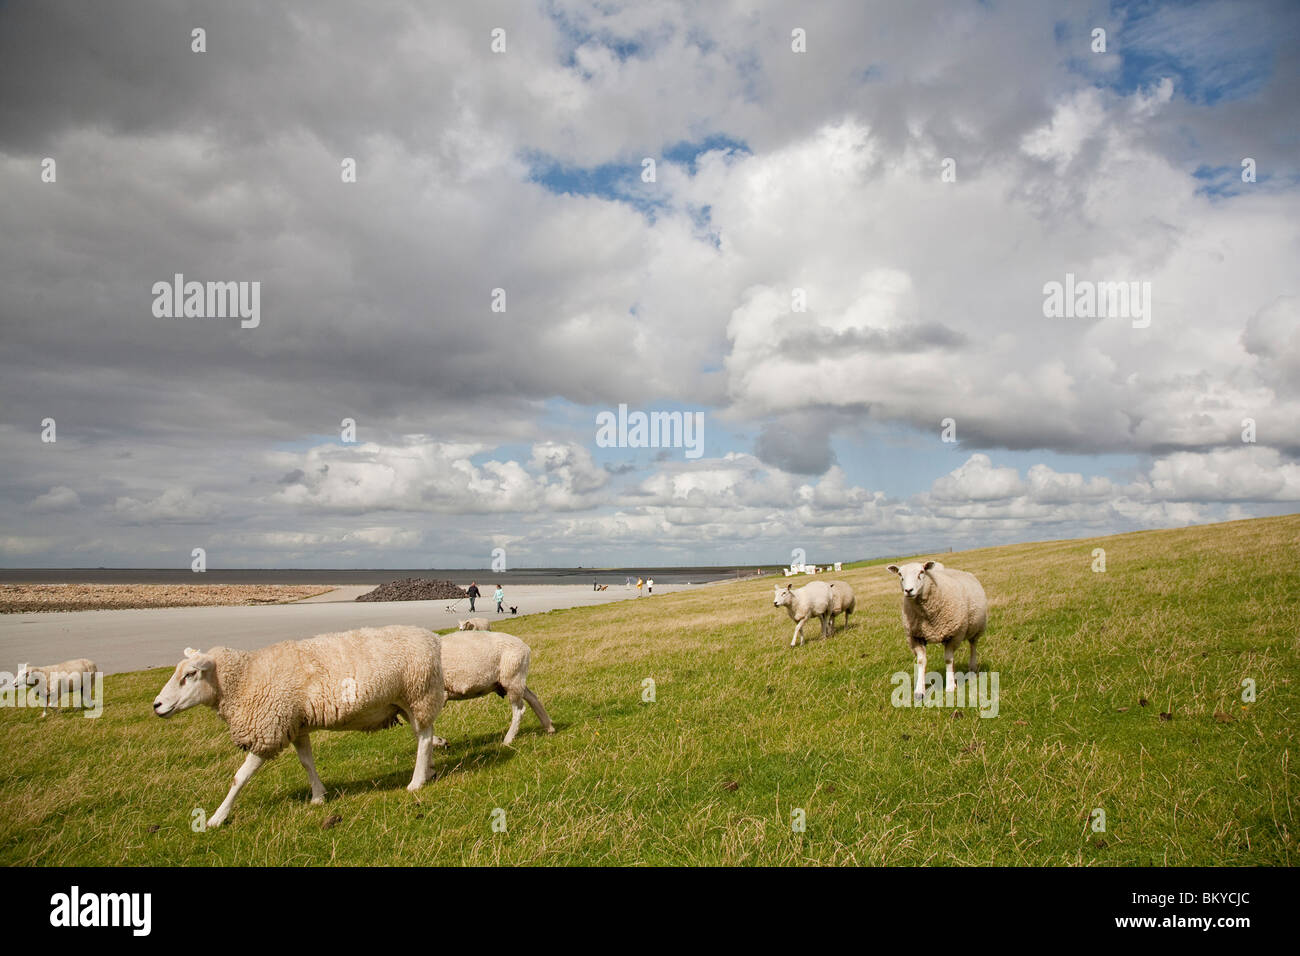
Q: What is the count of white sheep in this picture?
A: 7